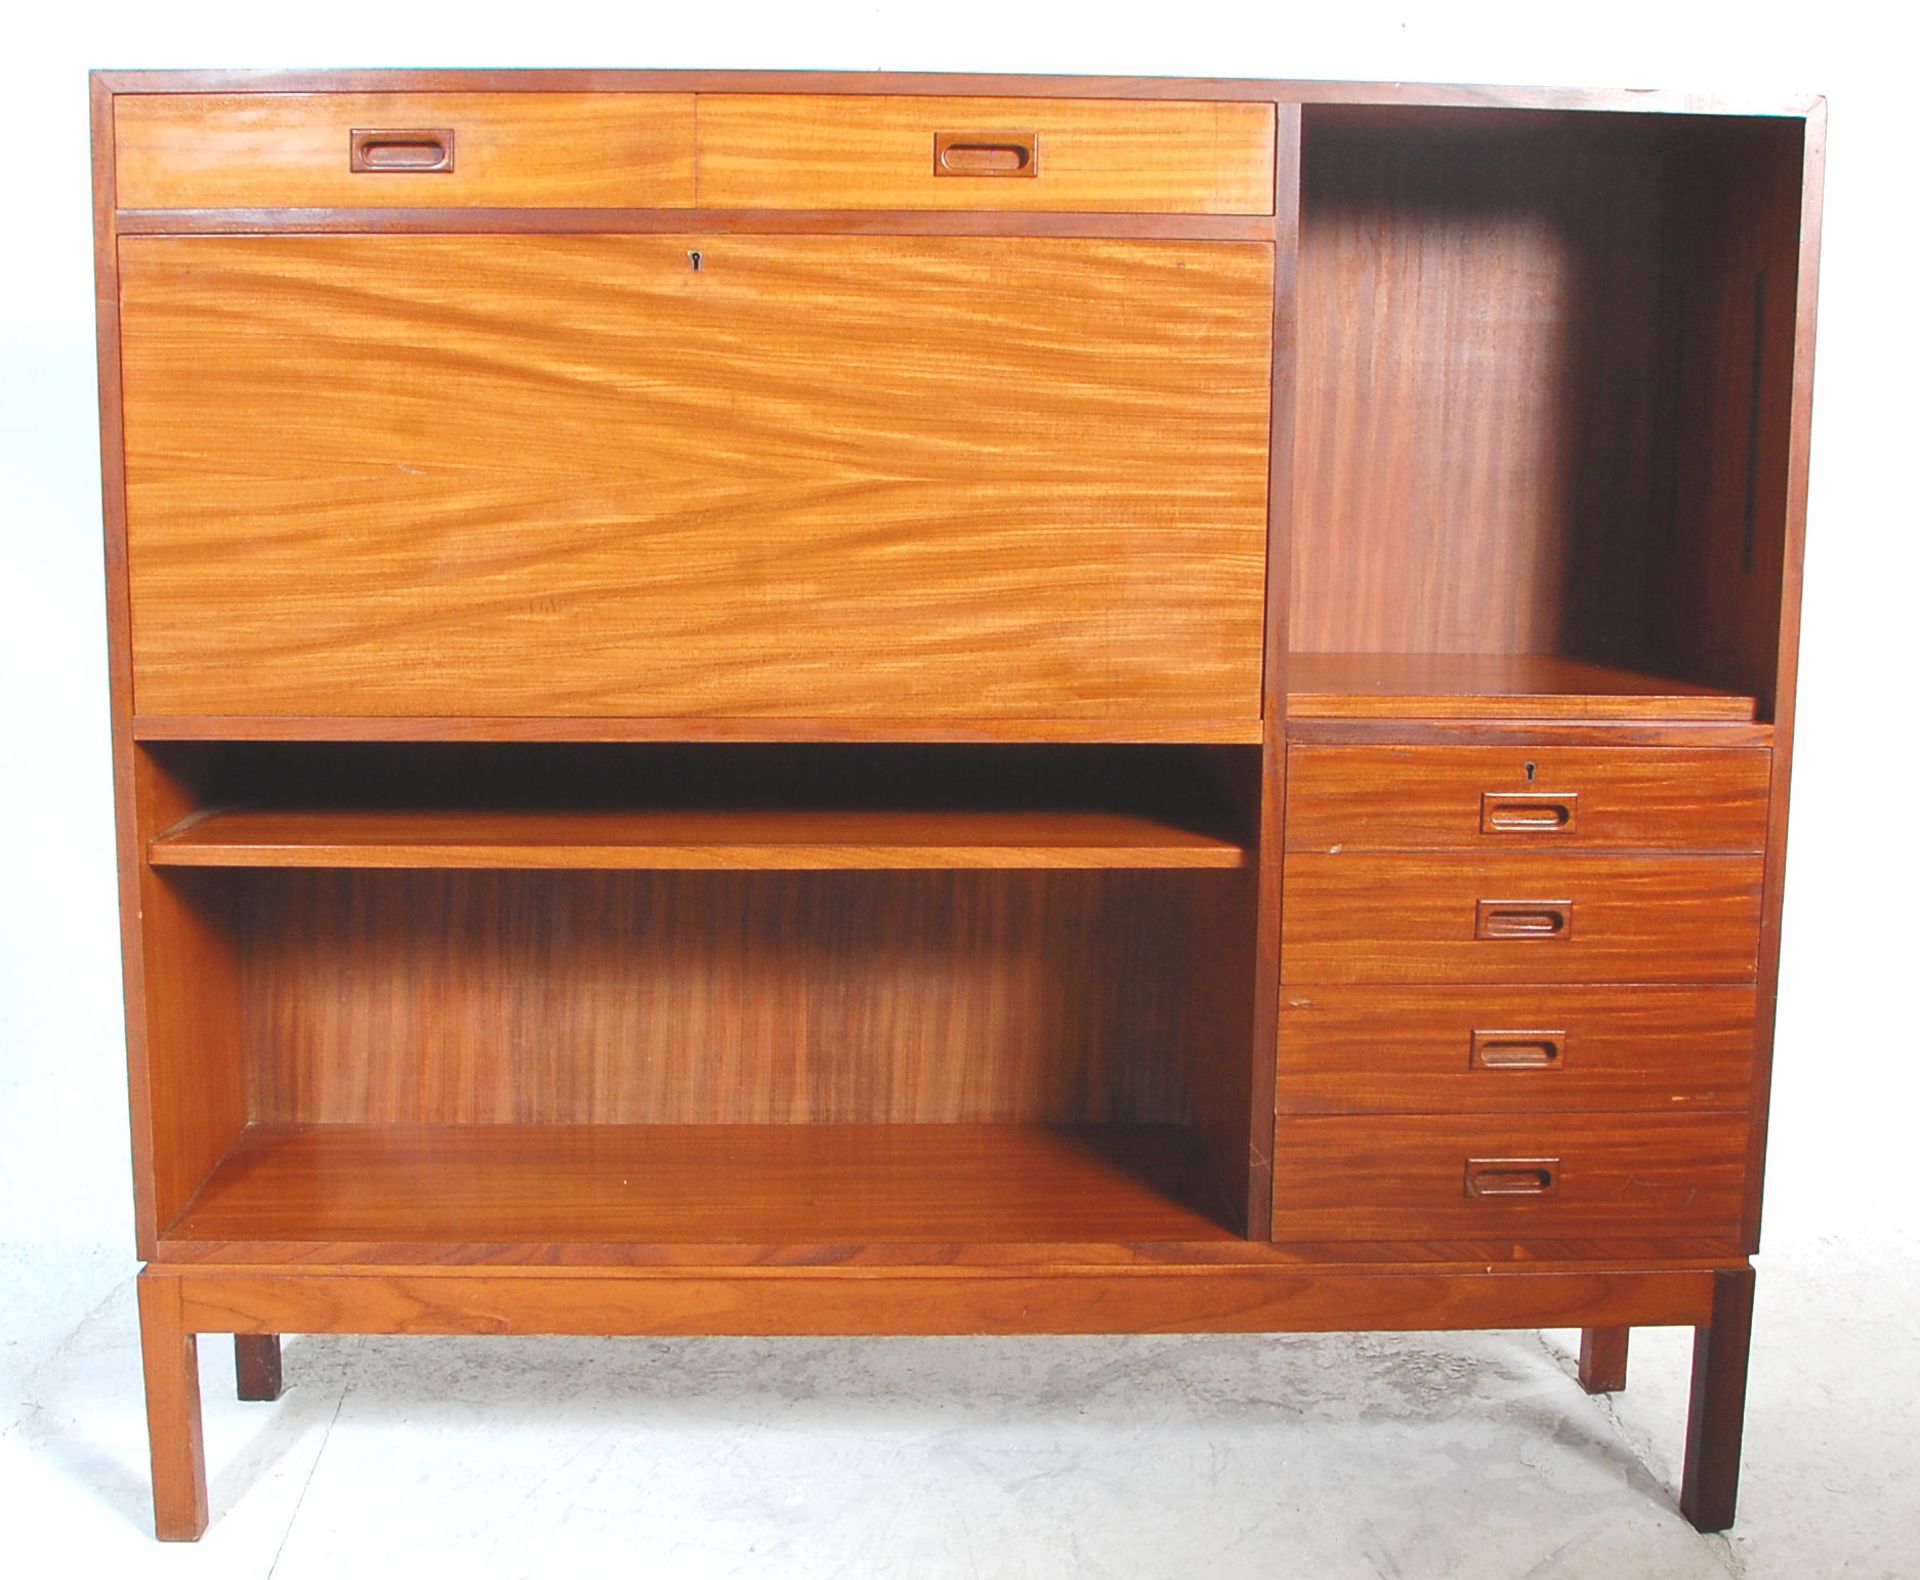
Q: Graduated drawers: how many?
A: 4